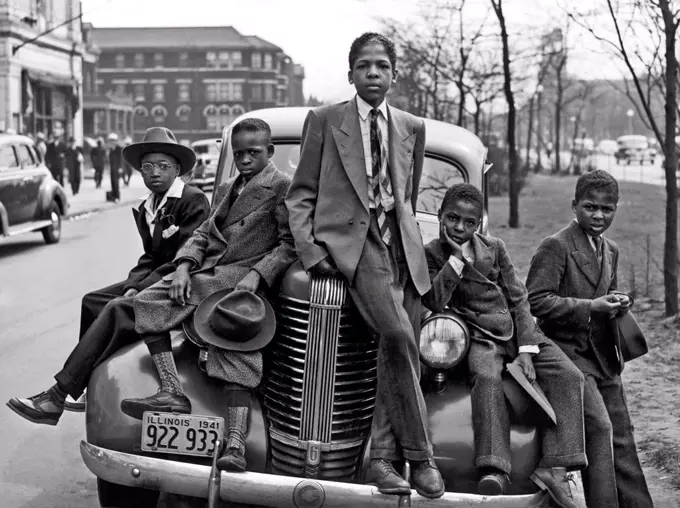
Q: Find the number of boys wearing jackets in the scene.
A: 5